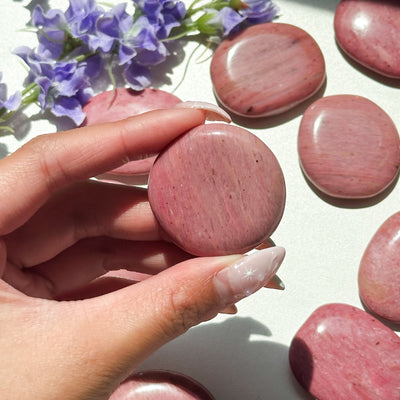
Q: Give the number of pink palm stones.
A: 8